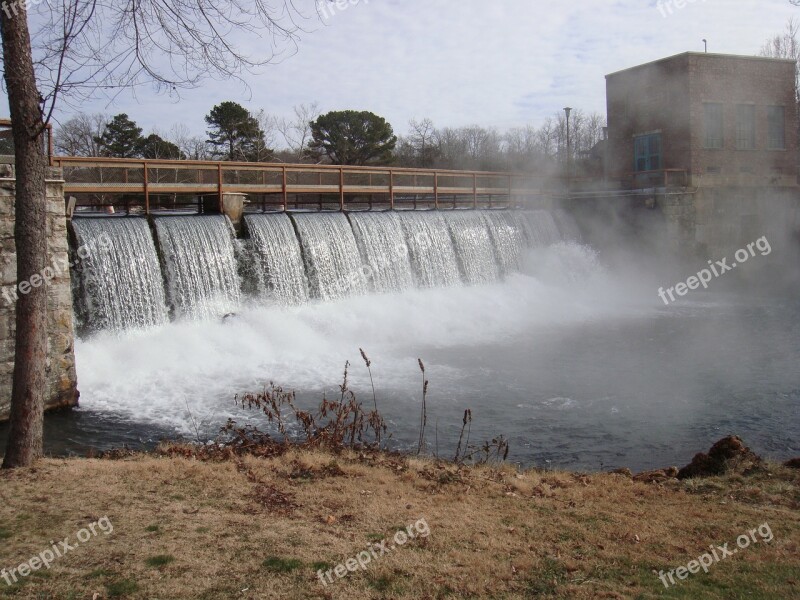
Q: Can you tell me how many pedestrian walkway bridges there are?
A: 1